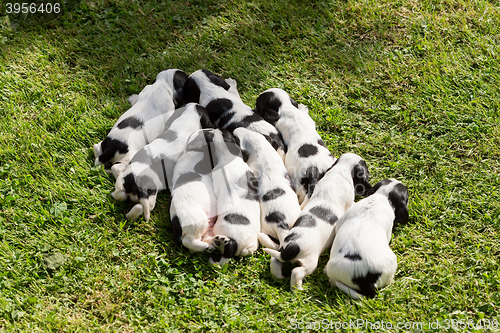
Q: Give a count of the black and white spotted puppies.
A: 9